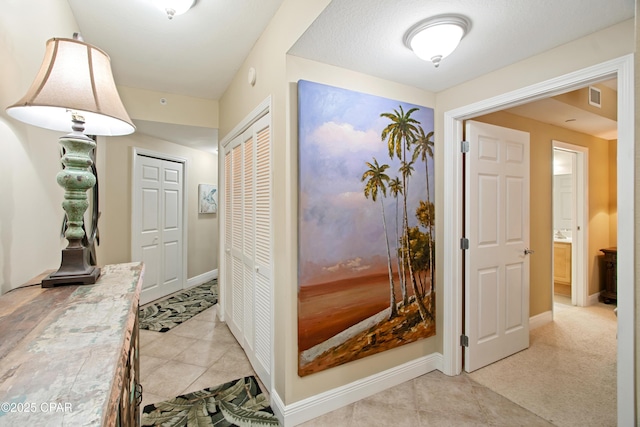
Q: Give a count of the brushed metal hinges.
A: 3